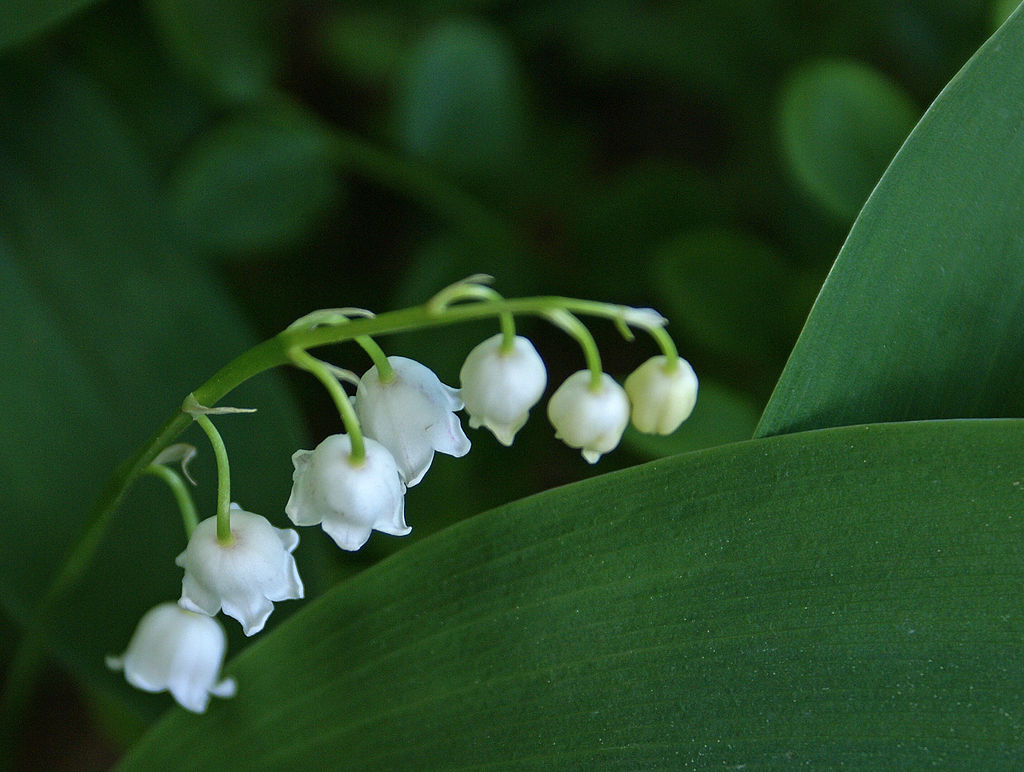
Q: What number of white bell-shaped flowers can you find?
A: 7